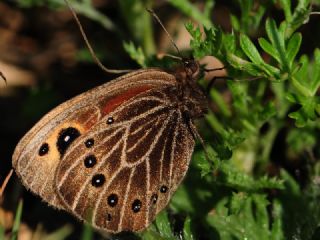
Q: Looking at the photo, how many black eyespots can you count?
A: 10